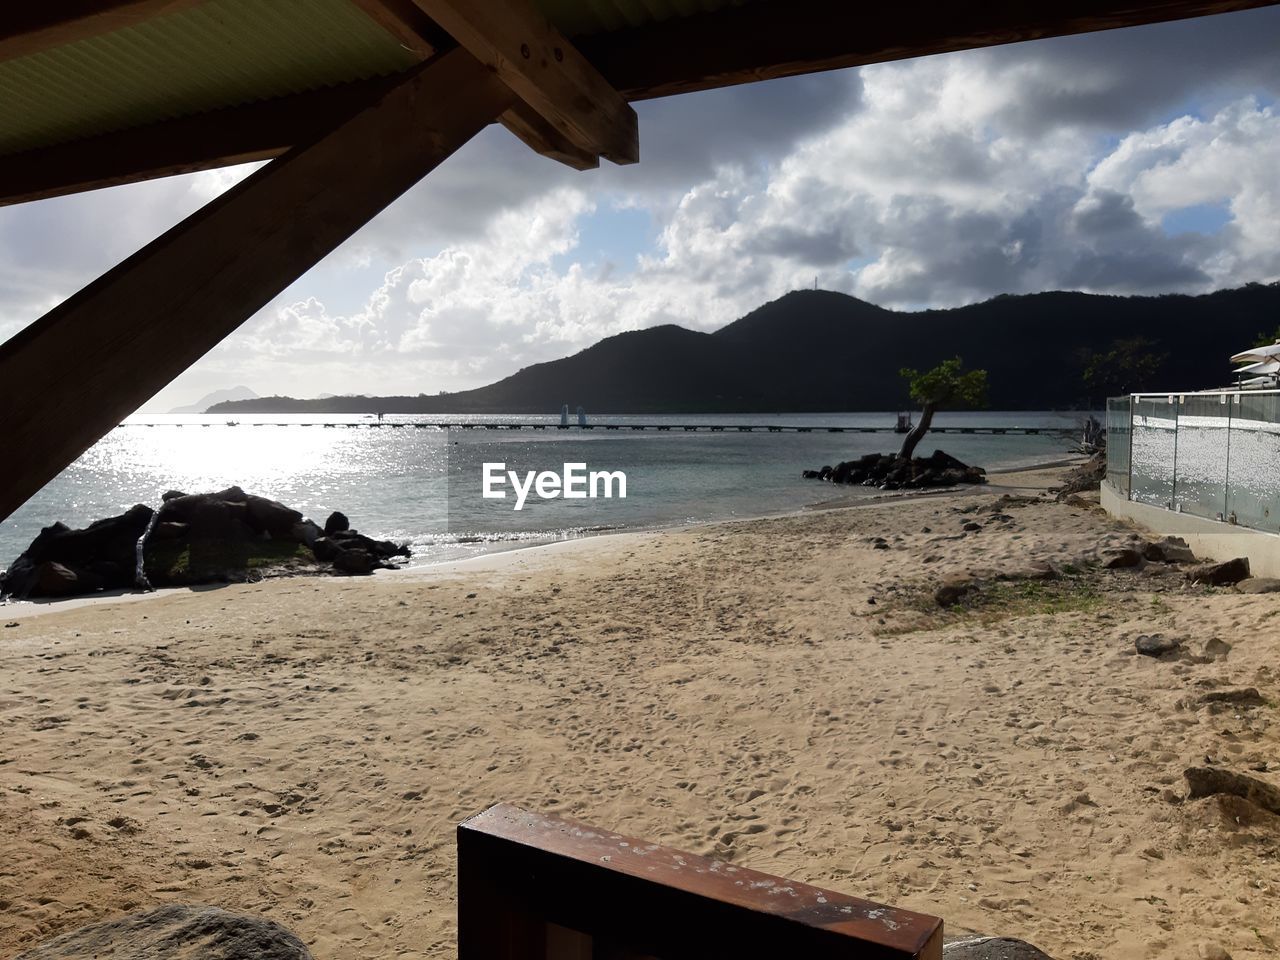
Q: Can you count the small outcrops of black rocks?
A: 2